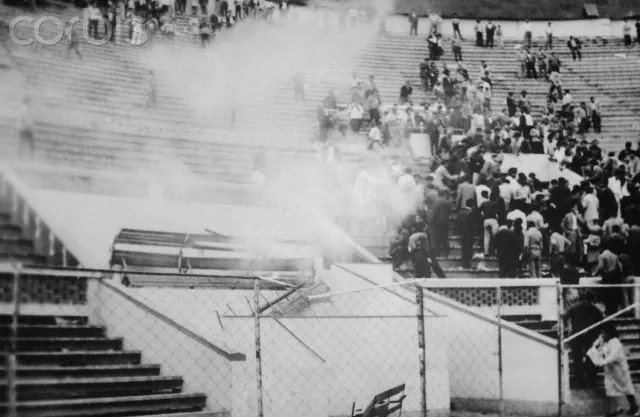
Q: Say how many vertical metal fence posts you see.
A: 5